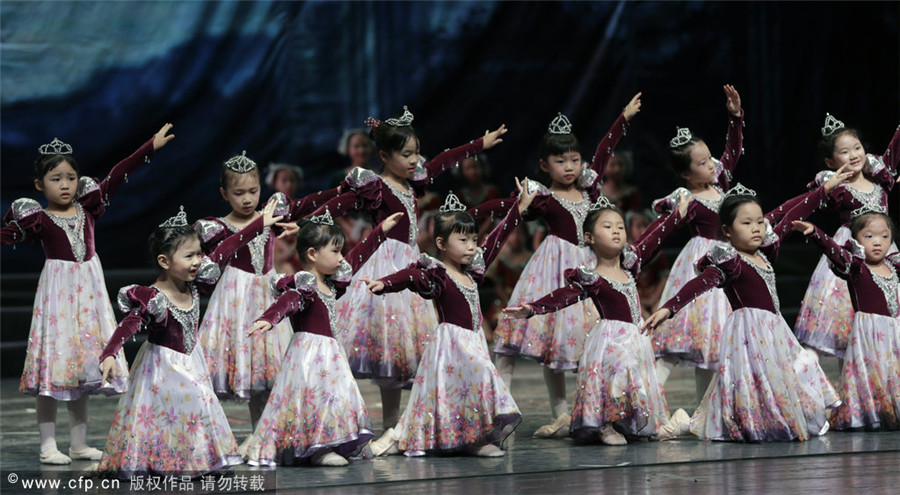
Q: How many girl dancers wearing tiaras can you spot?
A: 12